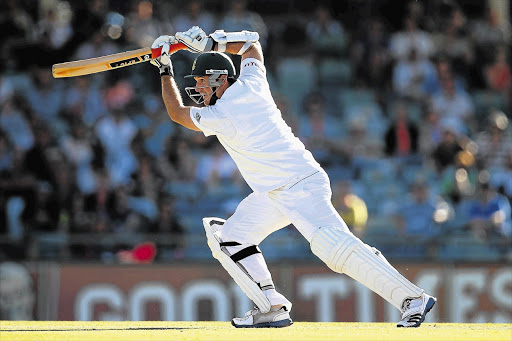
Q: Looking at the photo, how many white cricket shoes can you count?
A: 2